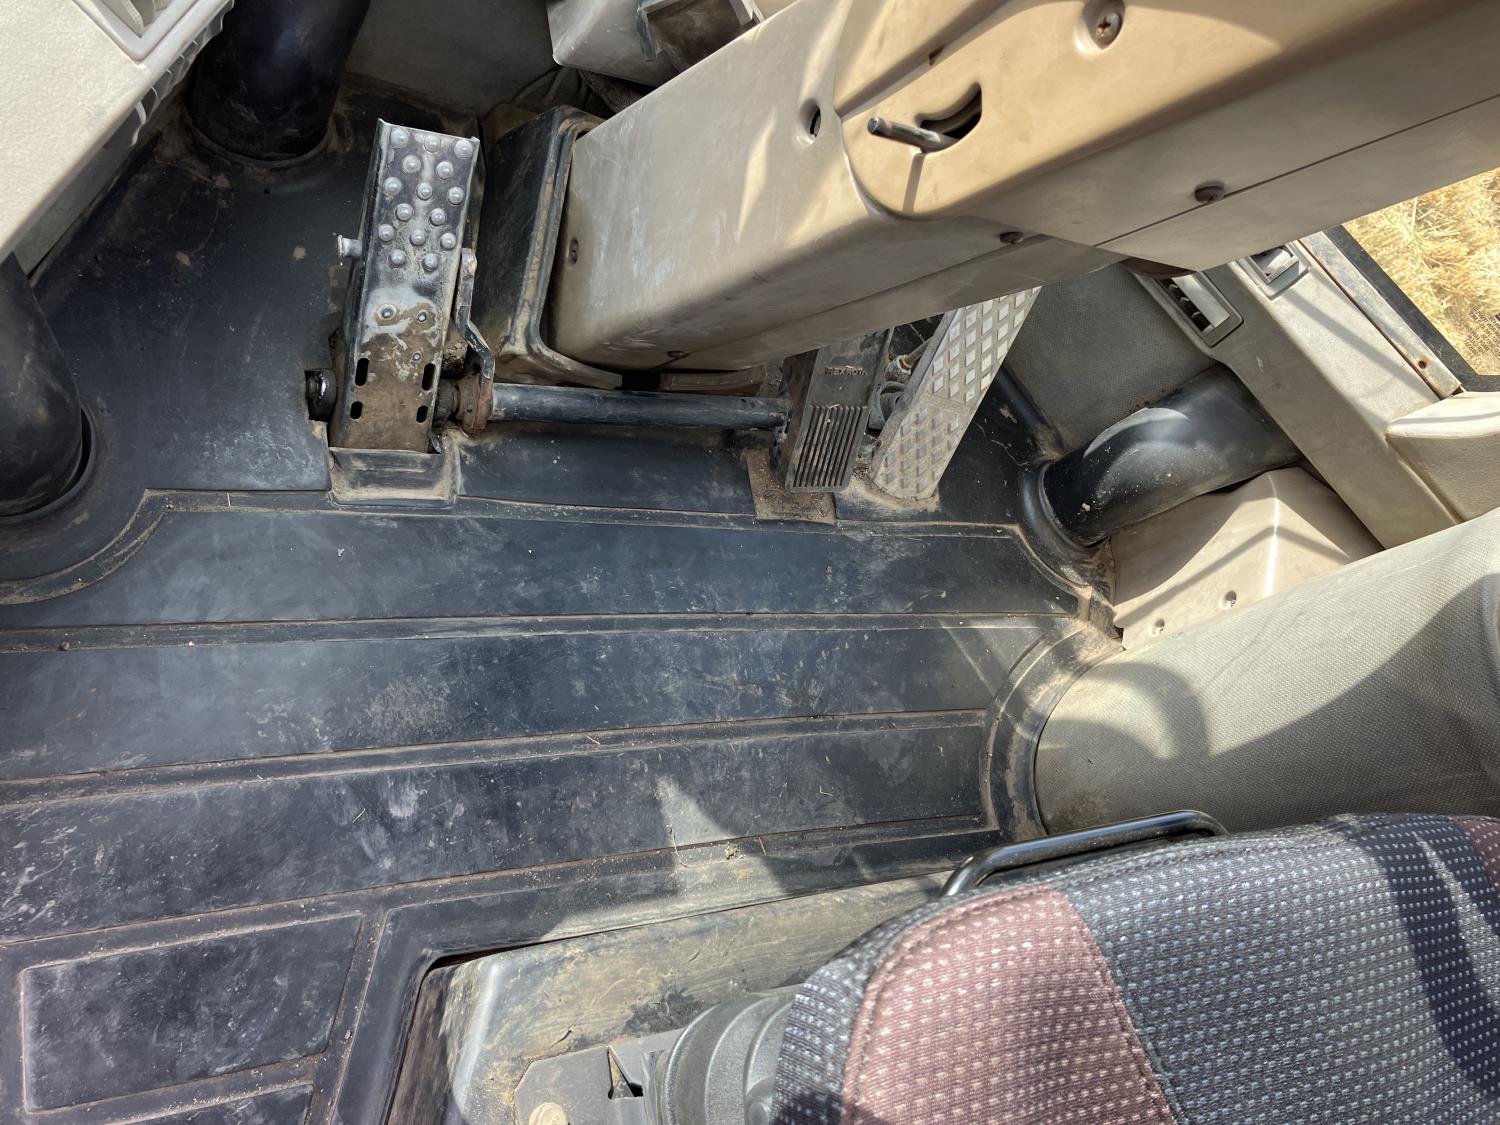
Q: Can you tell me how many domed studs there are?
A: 15